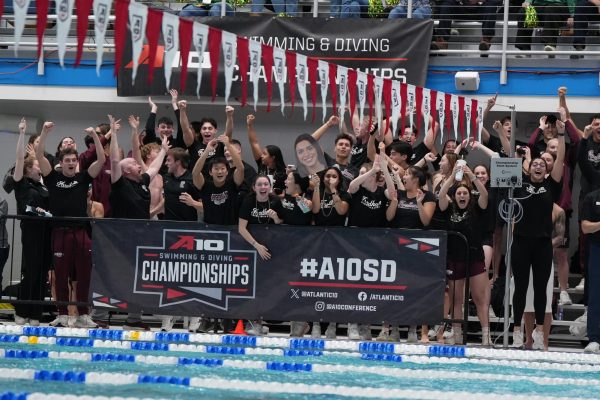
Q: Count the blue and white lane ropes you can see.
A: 5